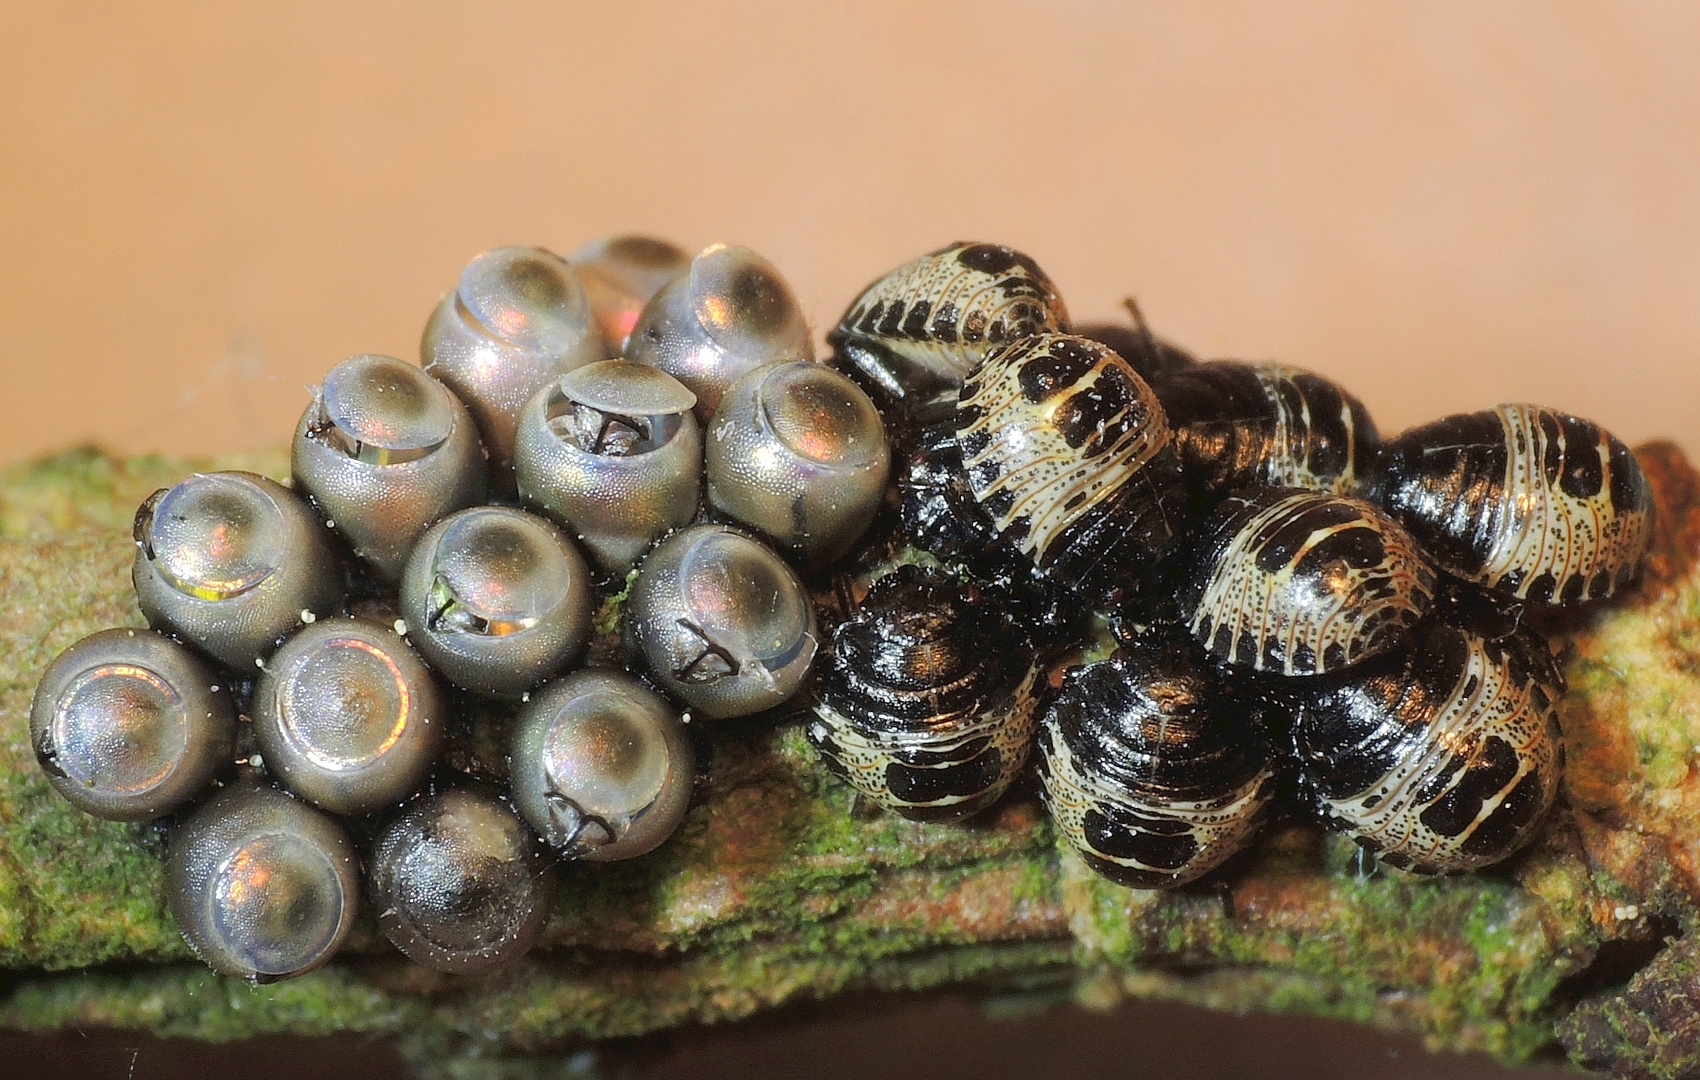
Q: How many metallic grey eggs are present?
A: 14